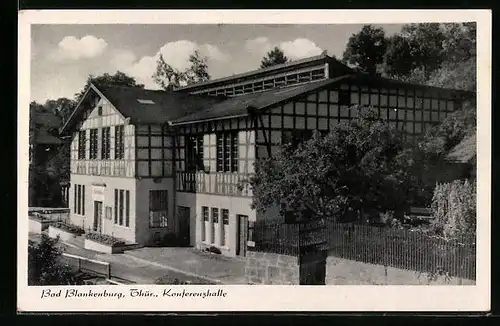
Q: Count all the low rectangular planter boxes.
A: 3